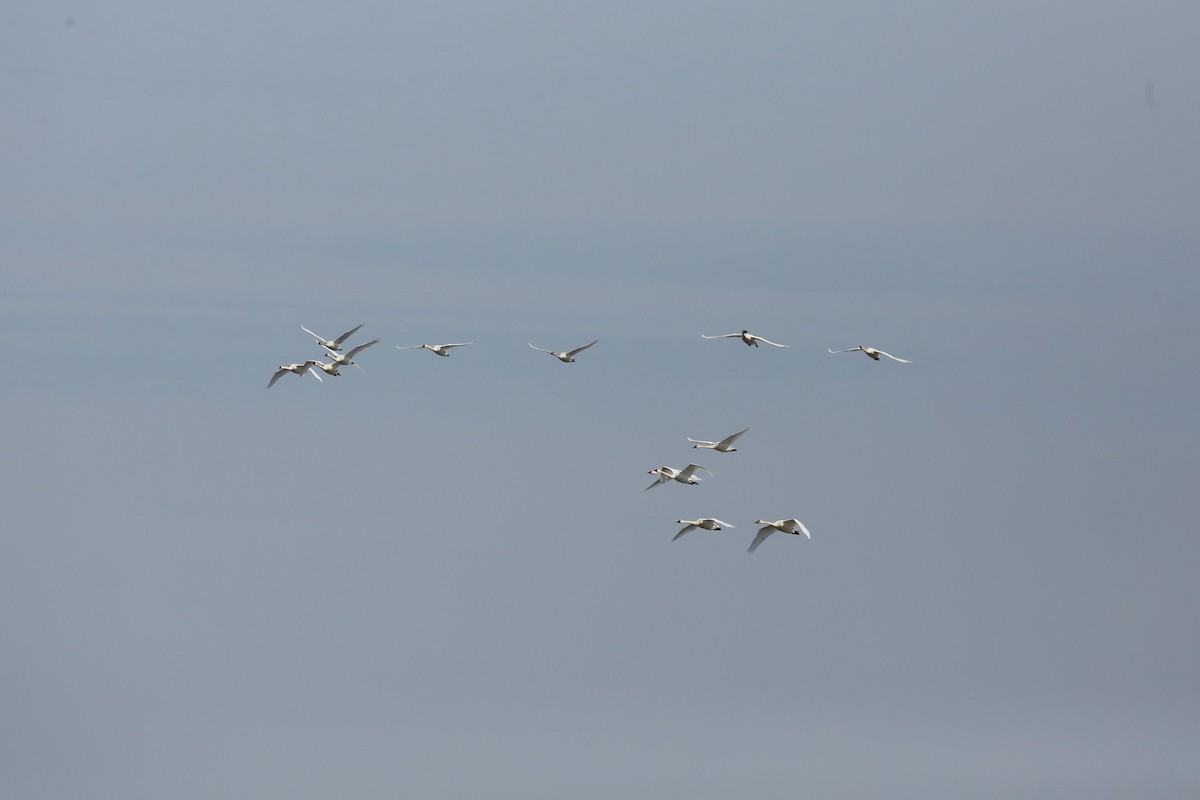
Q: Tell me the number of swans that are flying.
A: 13